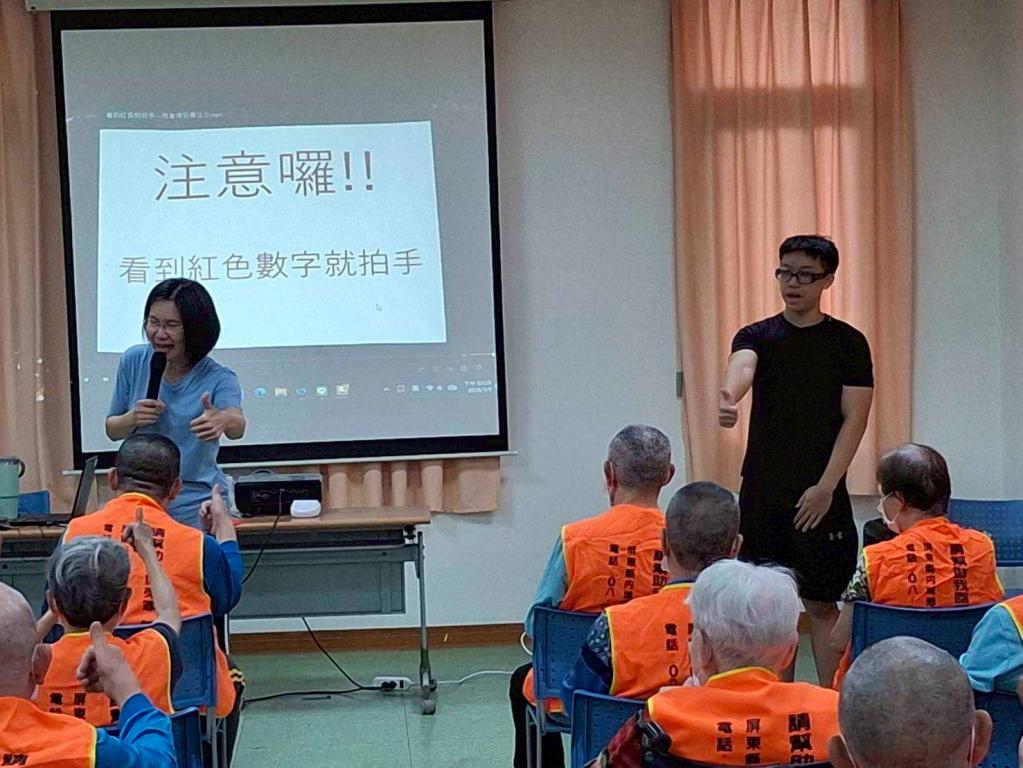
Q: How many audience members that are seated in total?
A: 9